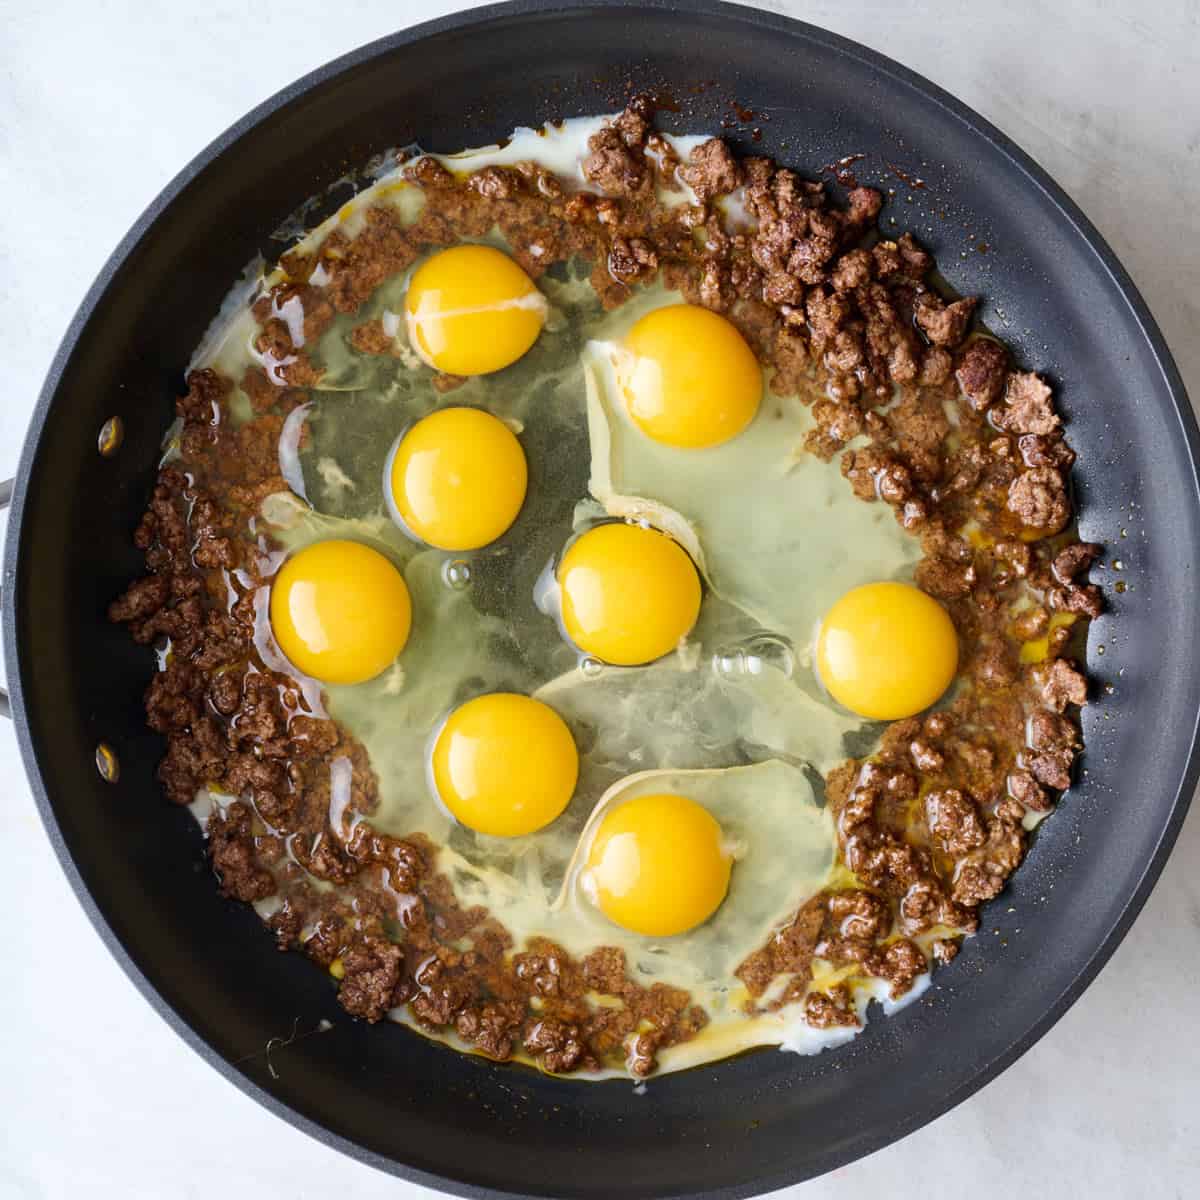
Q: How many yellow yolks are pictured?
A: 8